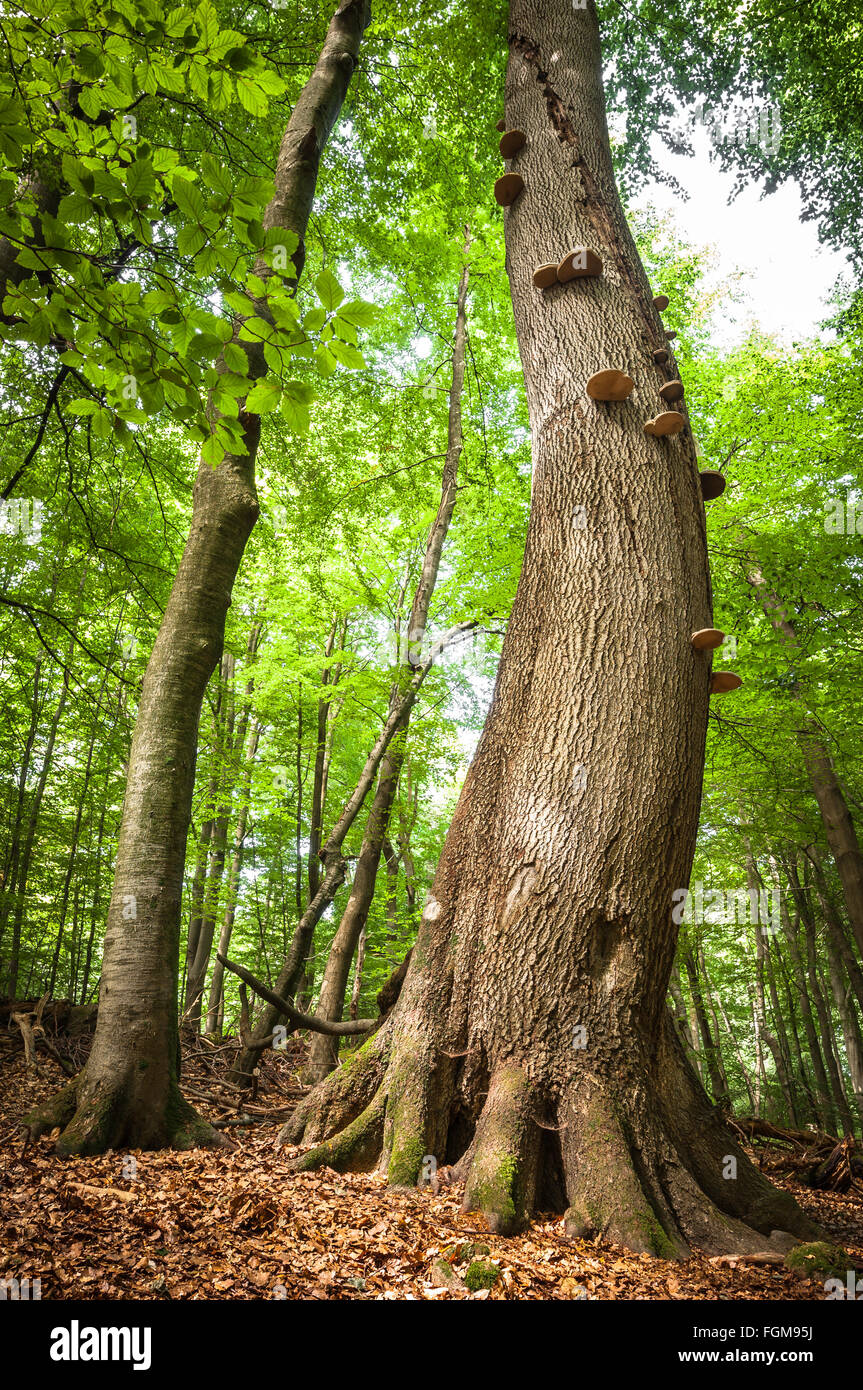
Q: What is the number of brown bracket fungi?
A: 14